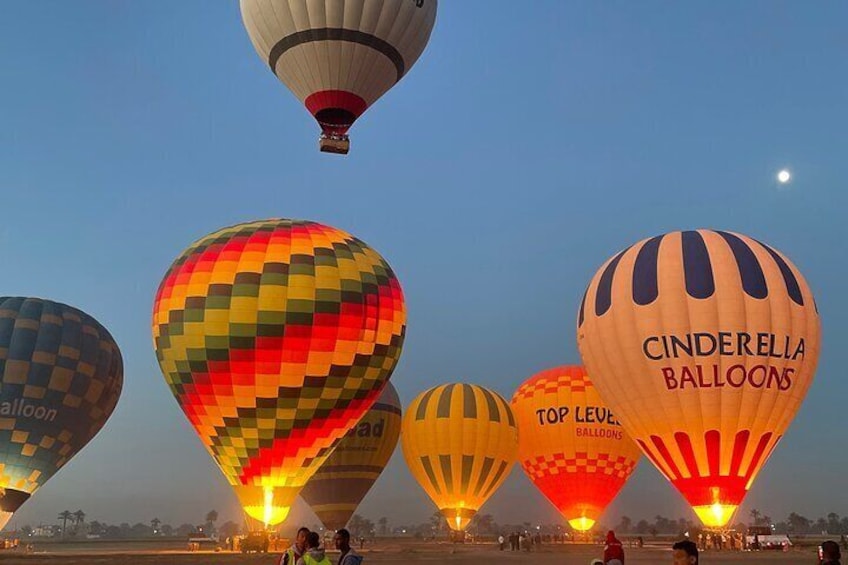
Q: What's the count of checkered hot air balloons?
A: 3